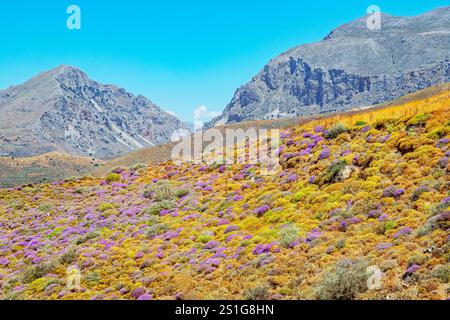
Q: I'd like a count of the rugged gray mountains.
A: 2